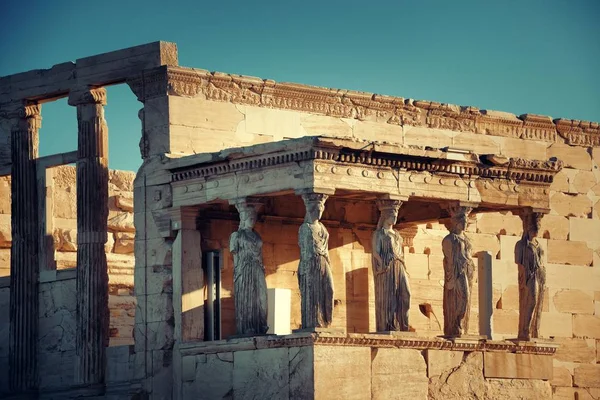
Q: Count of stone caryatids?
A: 5